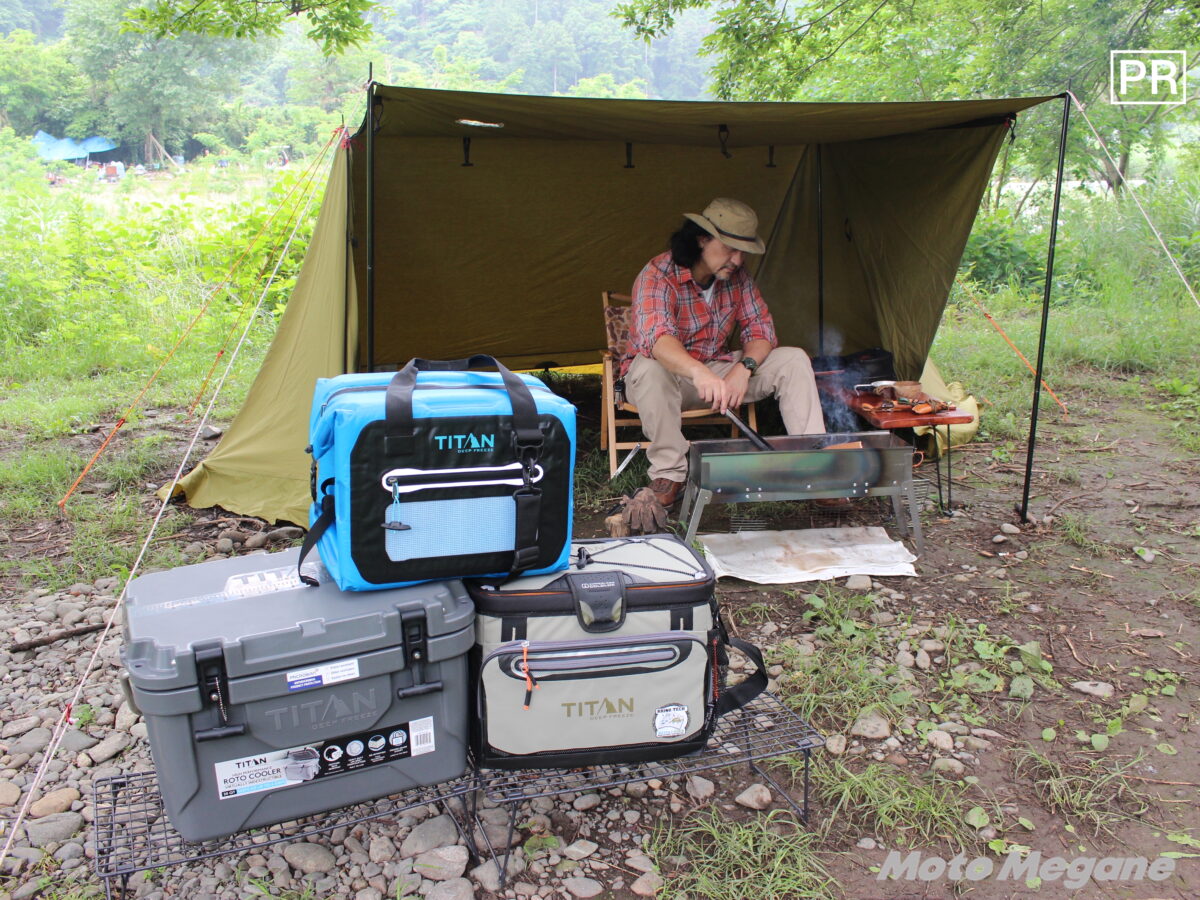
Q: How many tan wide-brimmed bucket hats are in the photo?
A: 1